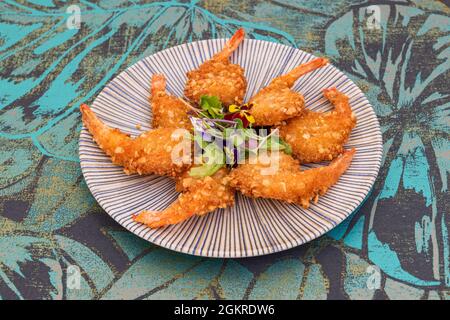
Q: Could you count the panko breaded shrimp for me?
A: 7